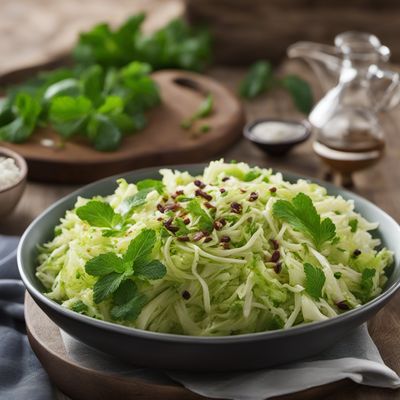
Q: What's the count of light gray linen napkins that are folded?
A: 1